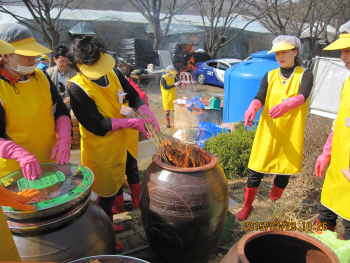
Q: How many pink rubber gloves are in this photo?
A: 7